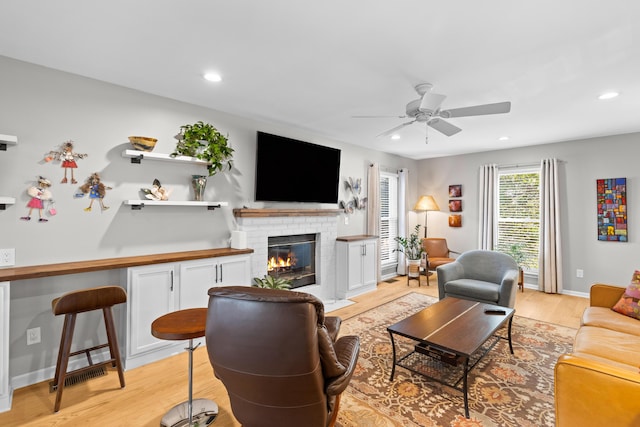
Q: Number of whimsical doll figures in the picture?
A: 3